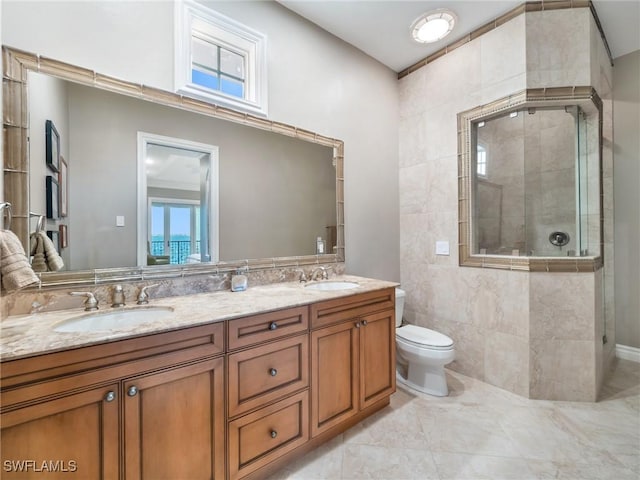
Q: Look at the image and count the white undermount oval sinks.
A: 2